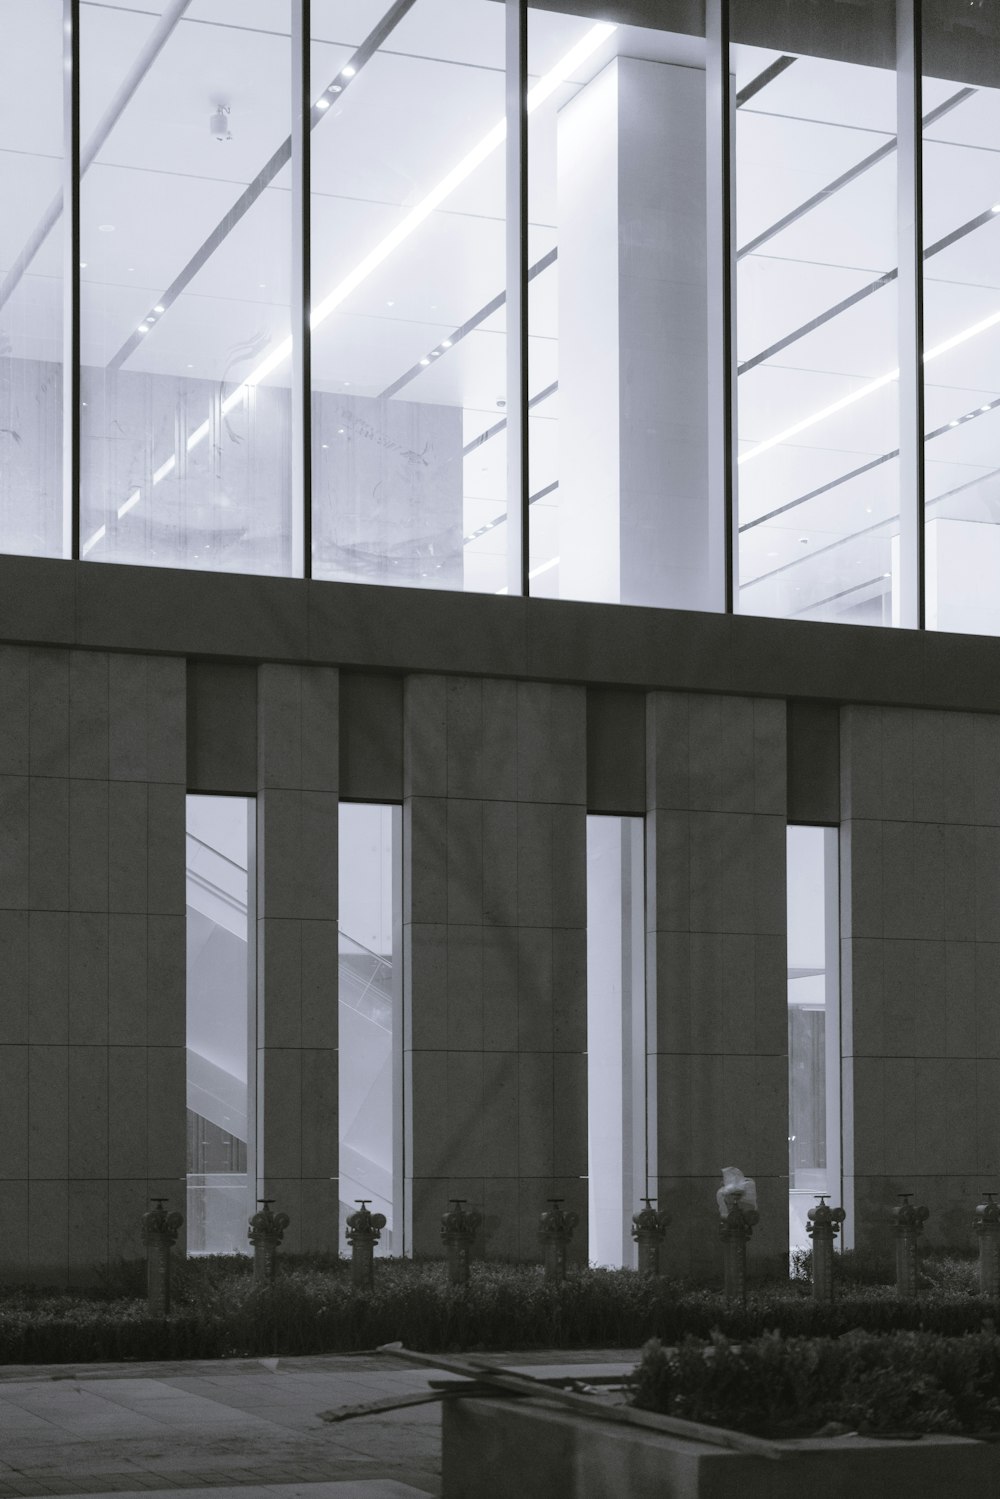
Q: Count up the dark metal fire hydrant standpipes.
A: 10